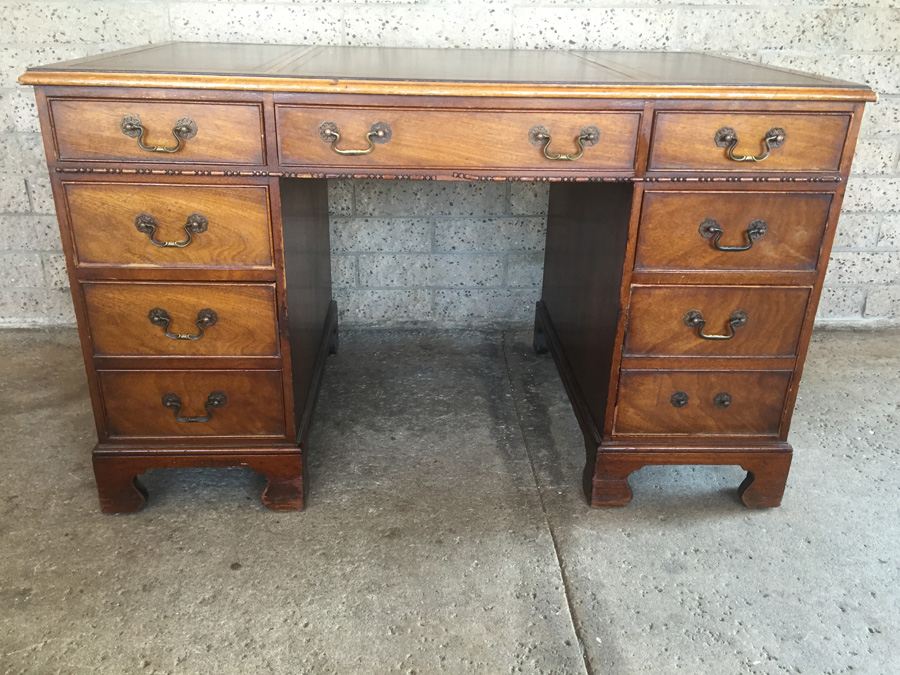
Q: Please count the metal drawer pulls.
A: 9